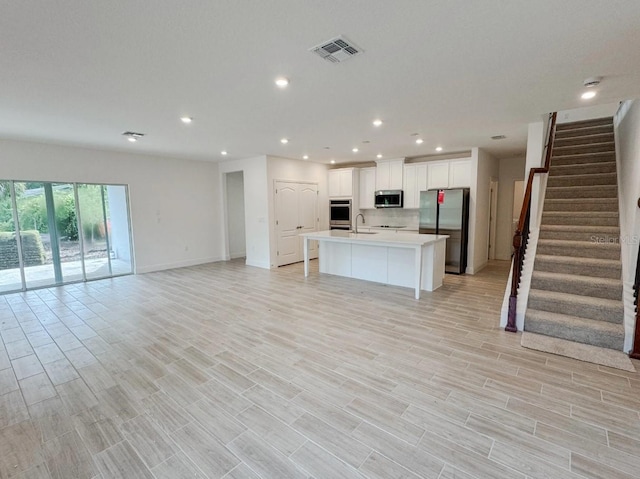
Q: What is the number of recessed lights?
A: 13